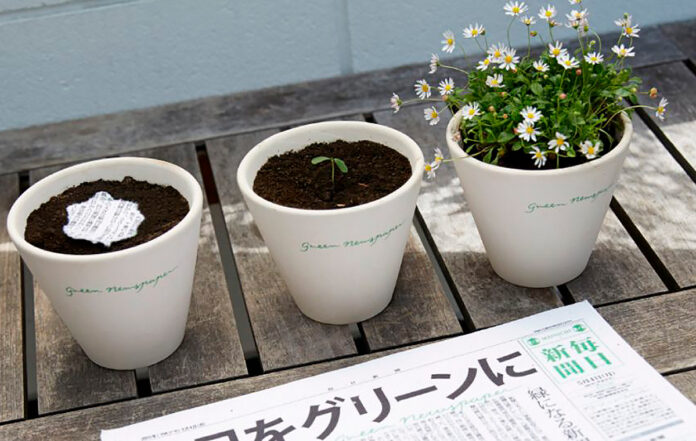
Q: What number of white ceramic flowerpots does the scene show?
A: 3